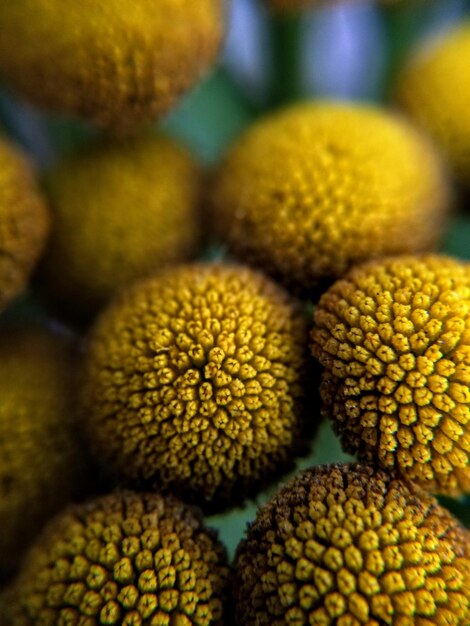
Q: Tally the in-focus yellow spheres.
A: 4